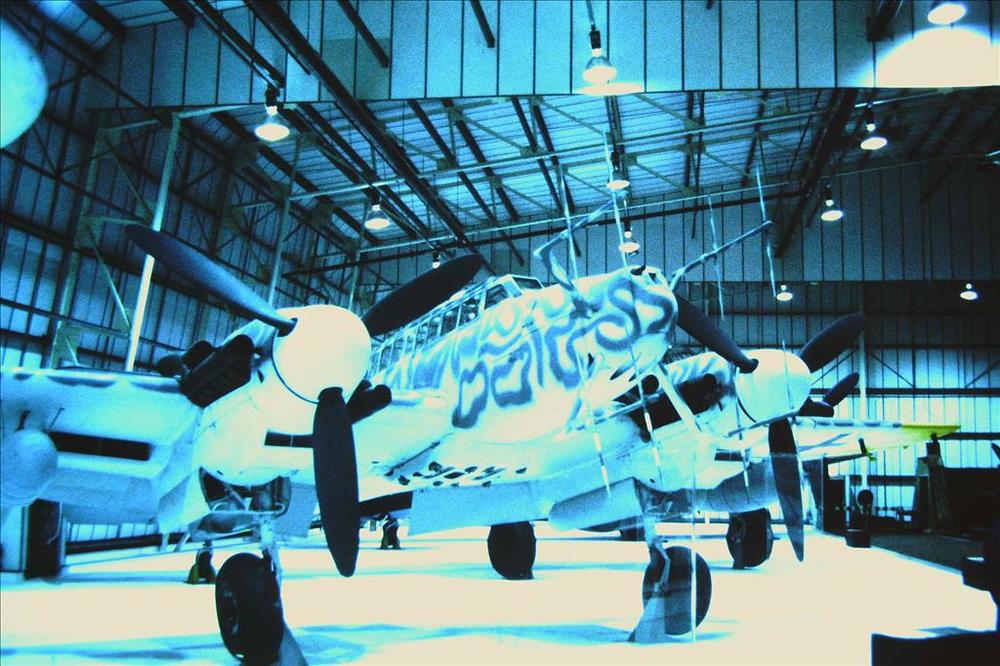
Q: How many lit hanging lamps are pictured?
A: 11